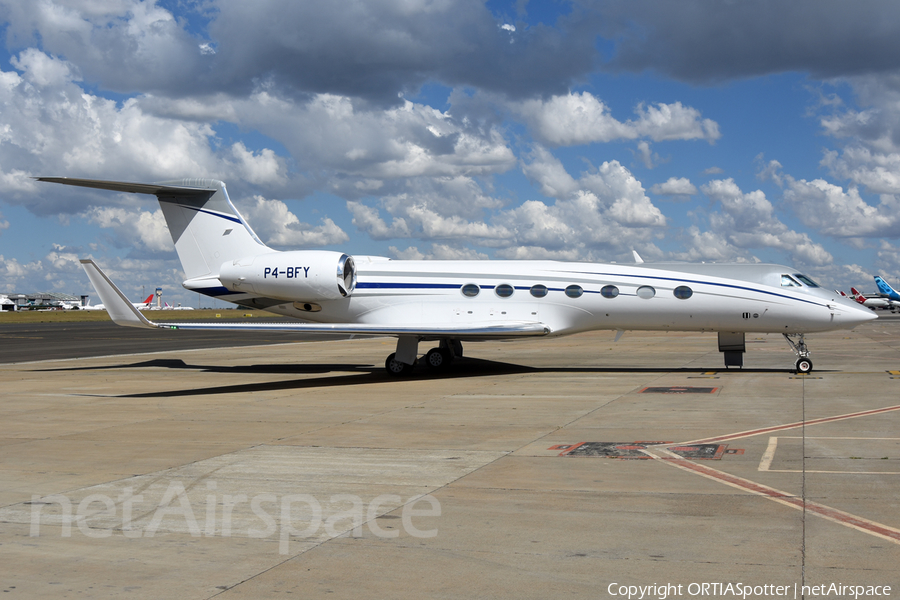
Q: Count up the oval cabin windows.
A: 7